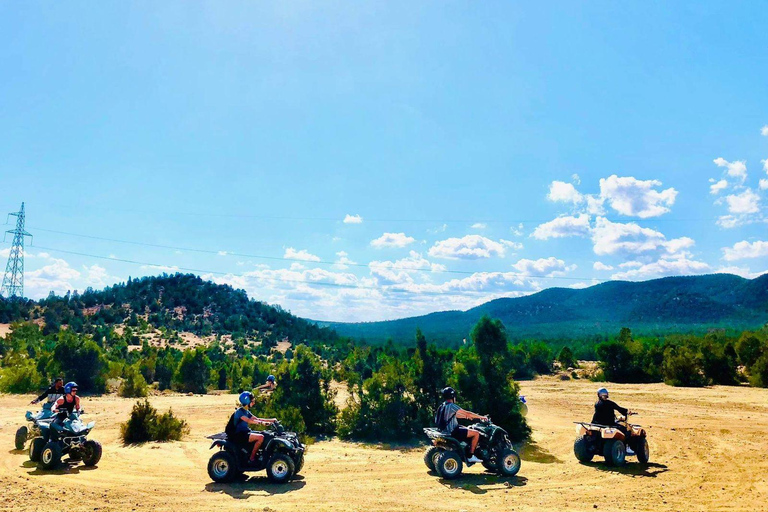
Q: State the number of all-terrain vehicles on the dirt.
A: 5